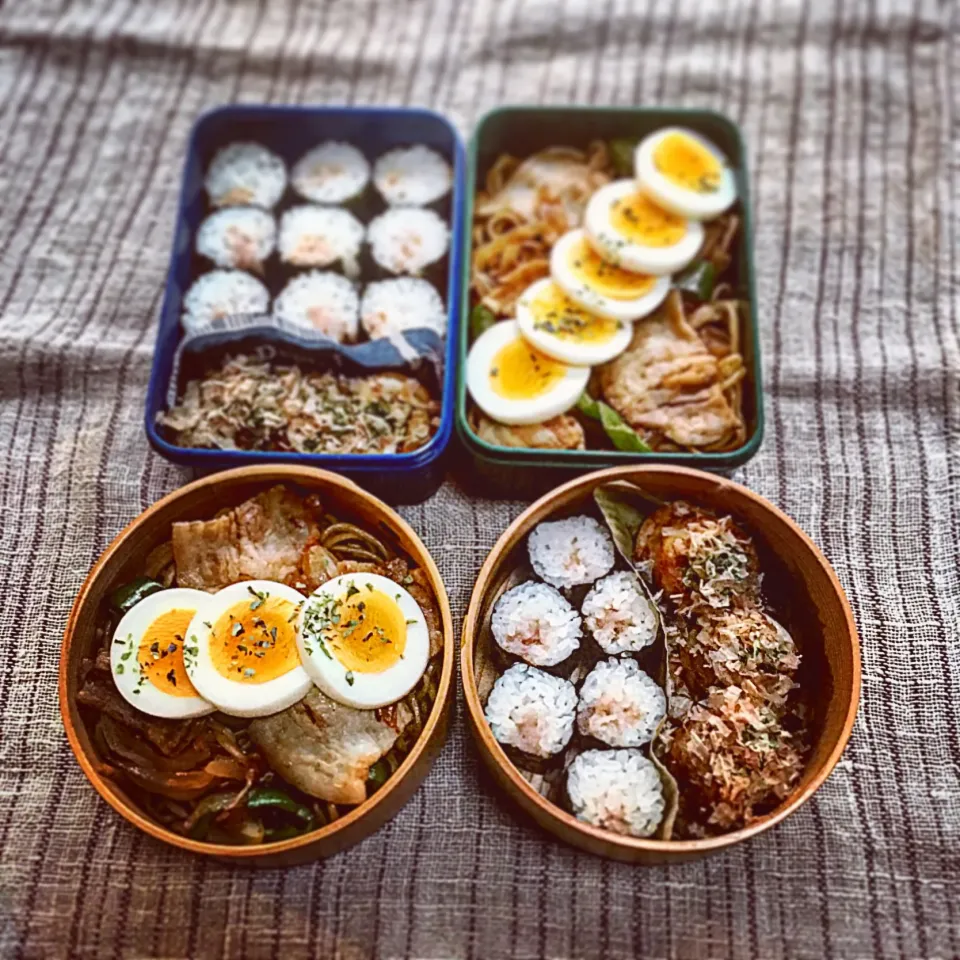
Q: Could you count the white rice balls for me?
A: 15